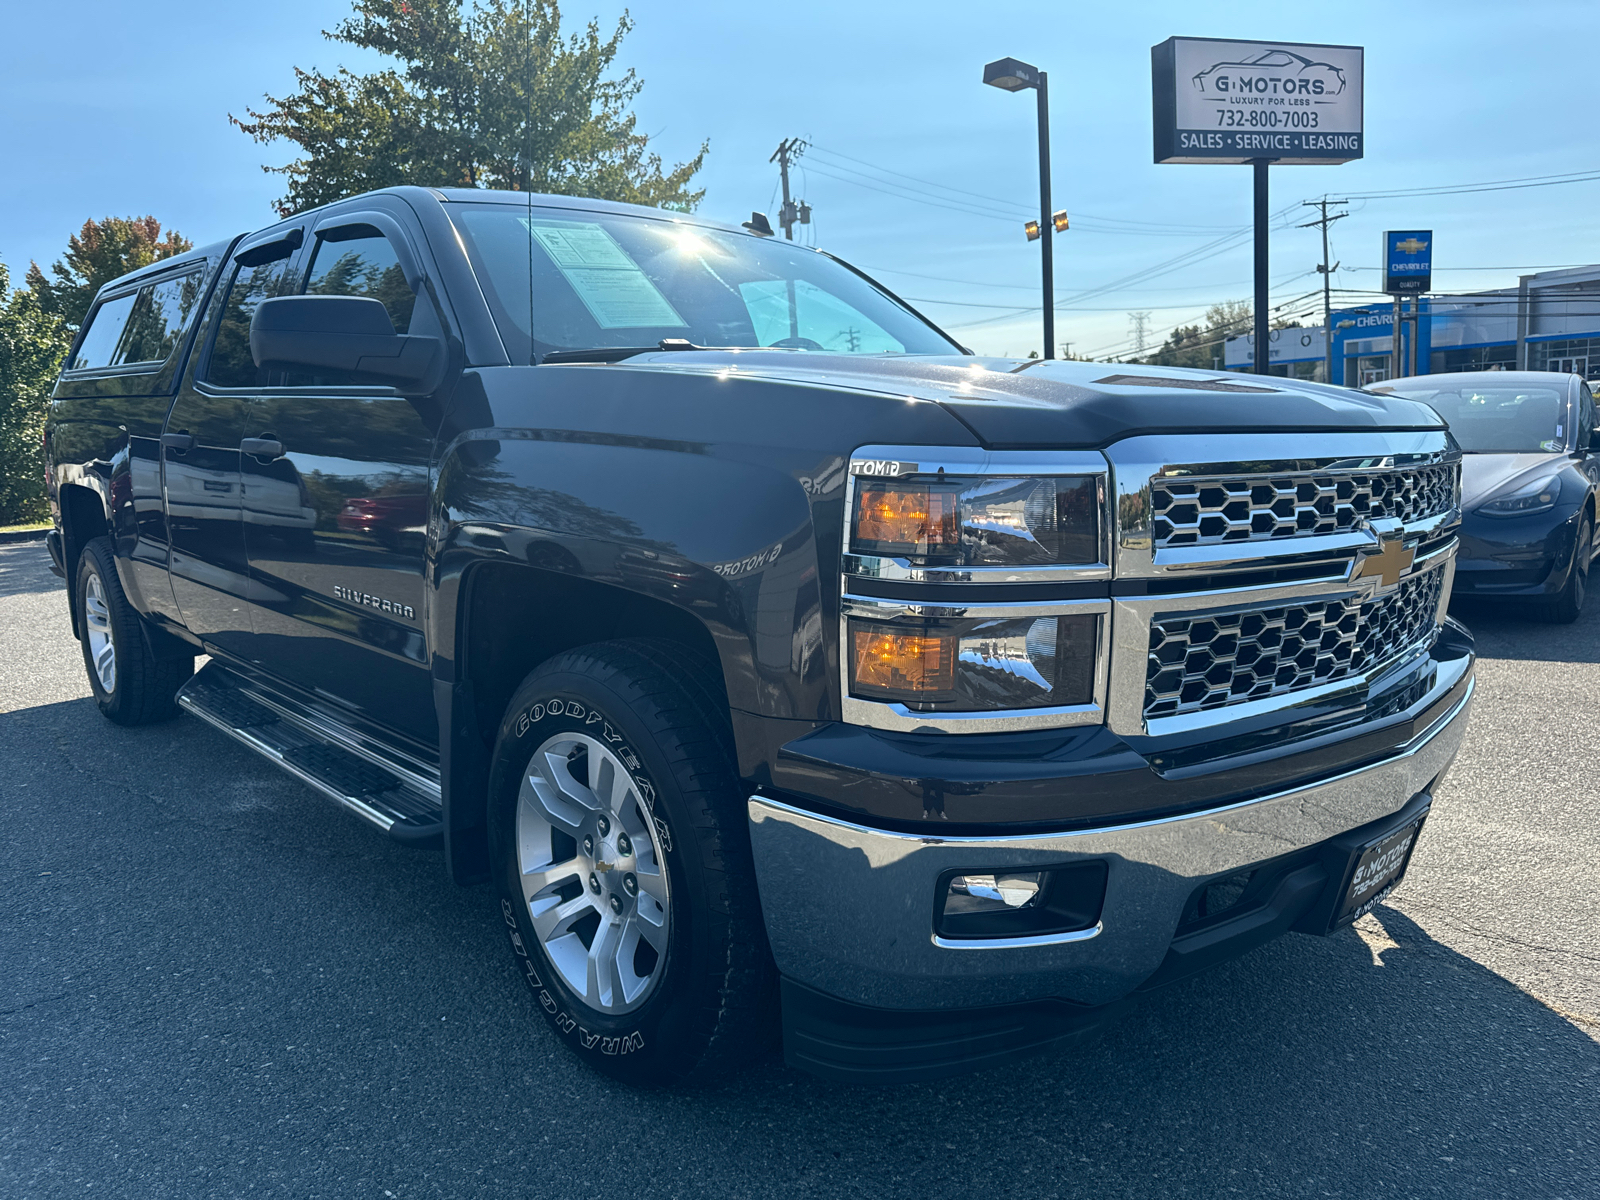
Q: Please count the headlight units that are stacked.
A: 2